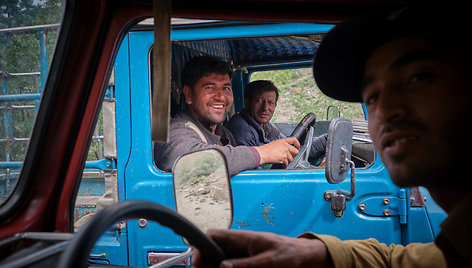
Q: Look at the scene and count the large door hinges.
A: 1